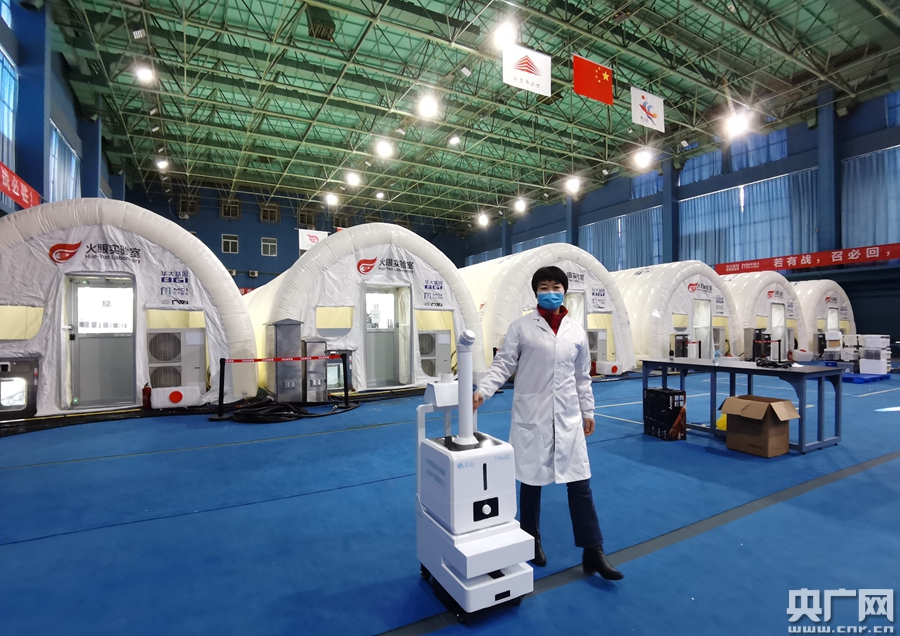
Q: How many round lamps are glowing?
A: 14